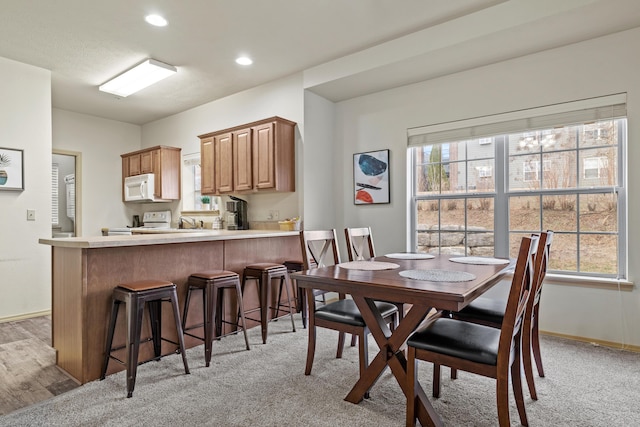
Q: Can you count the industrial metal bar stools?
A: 4